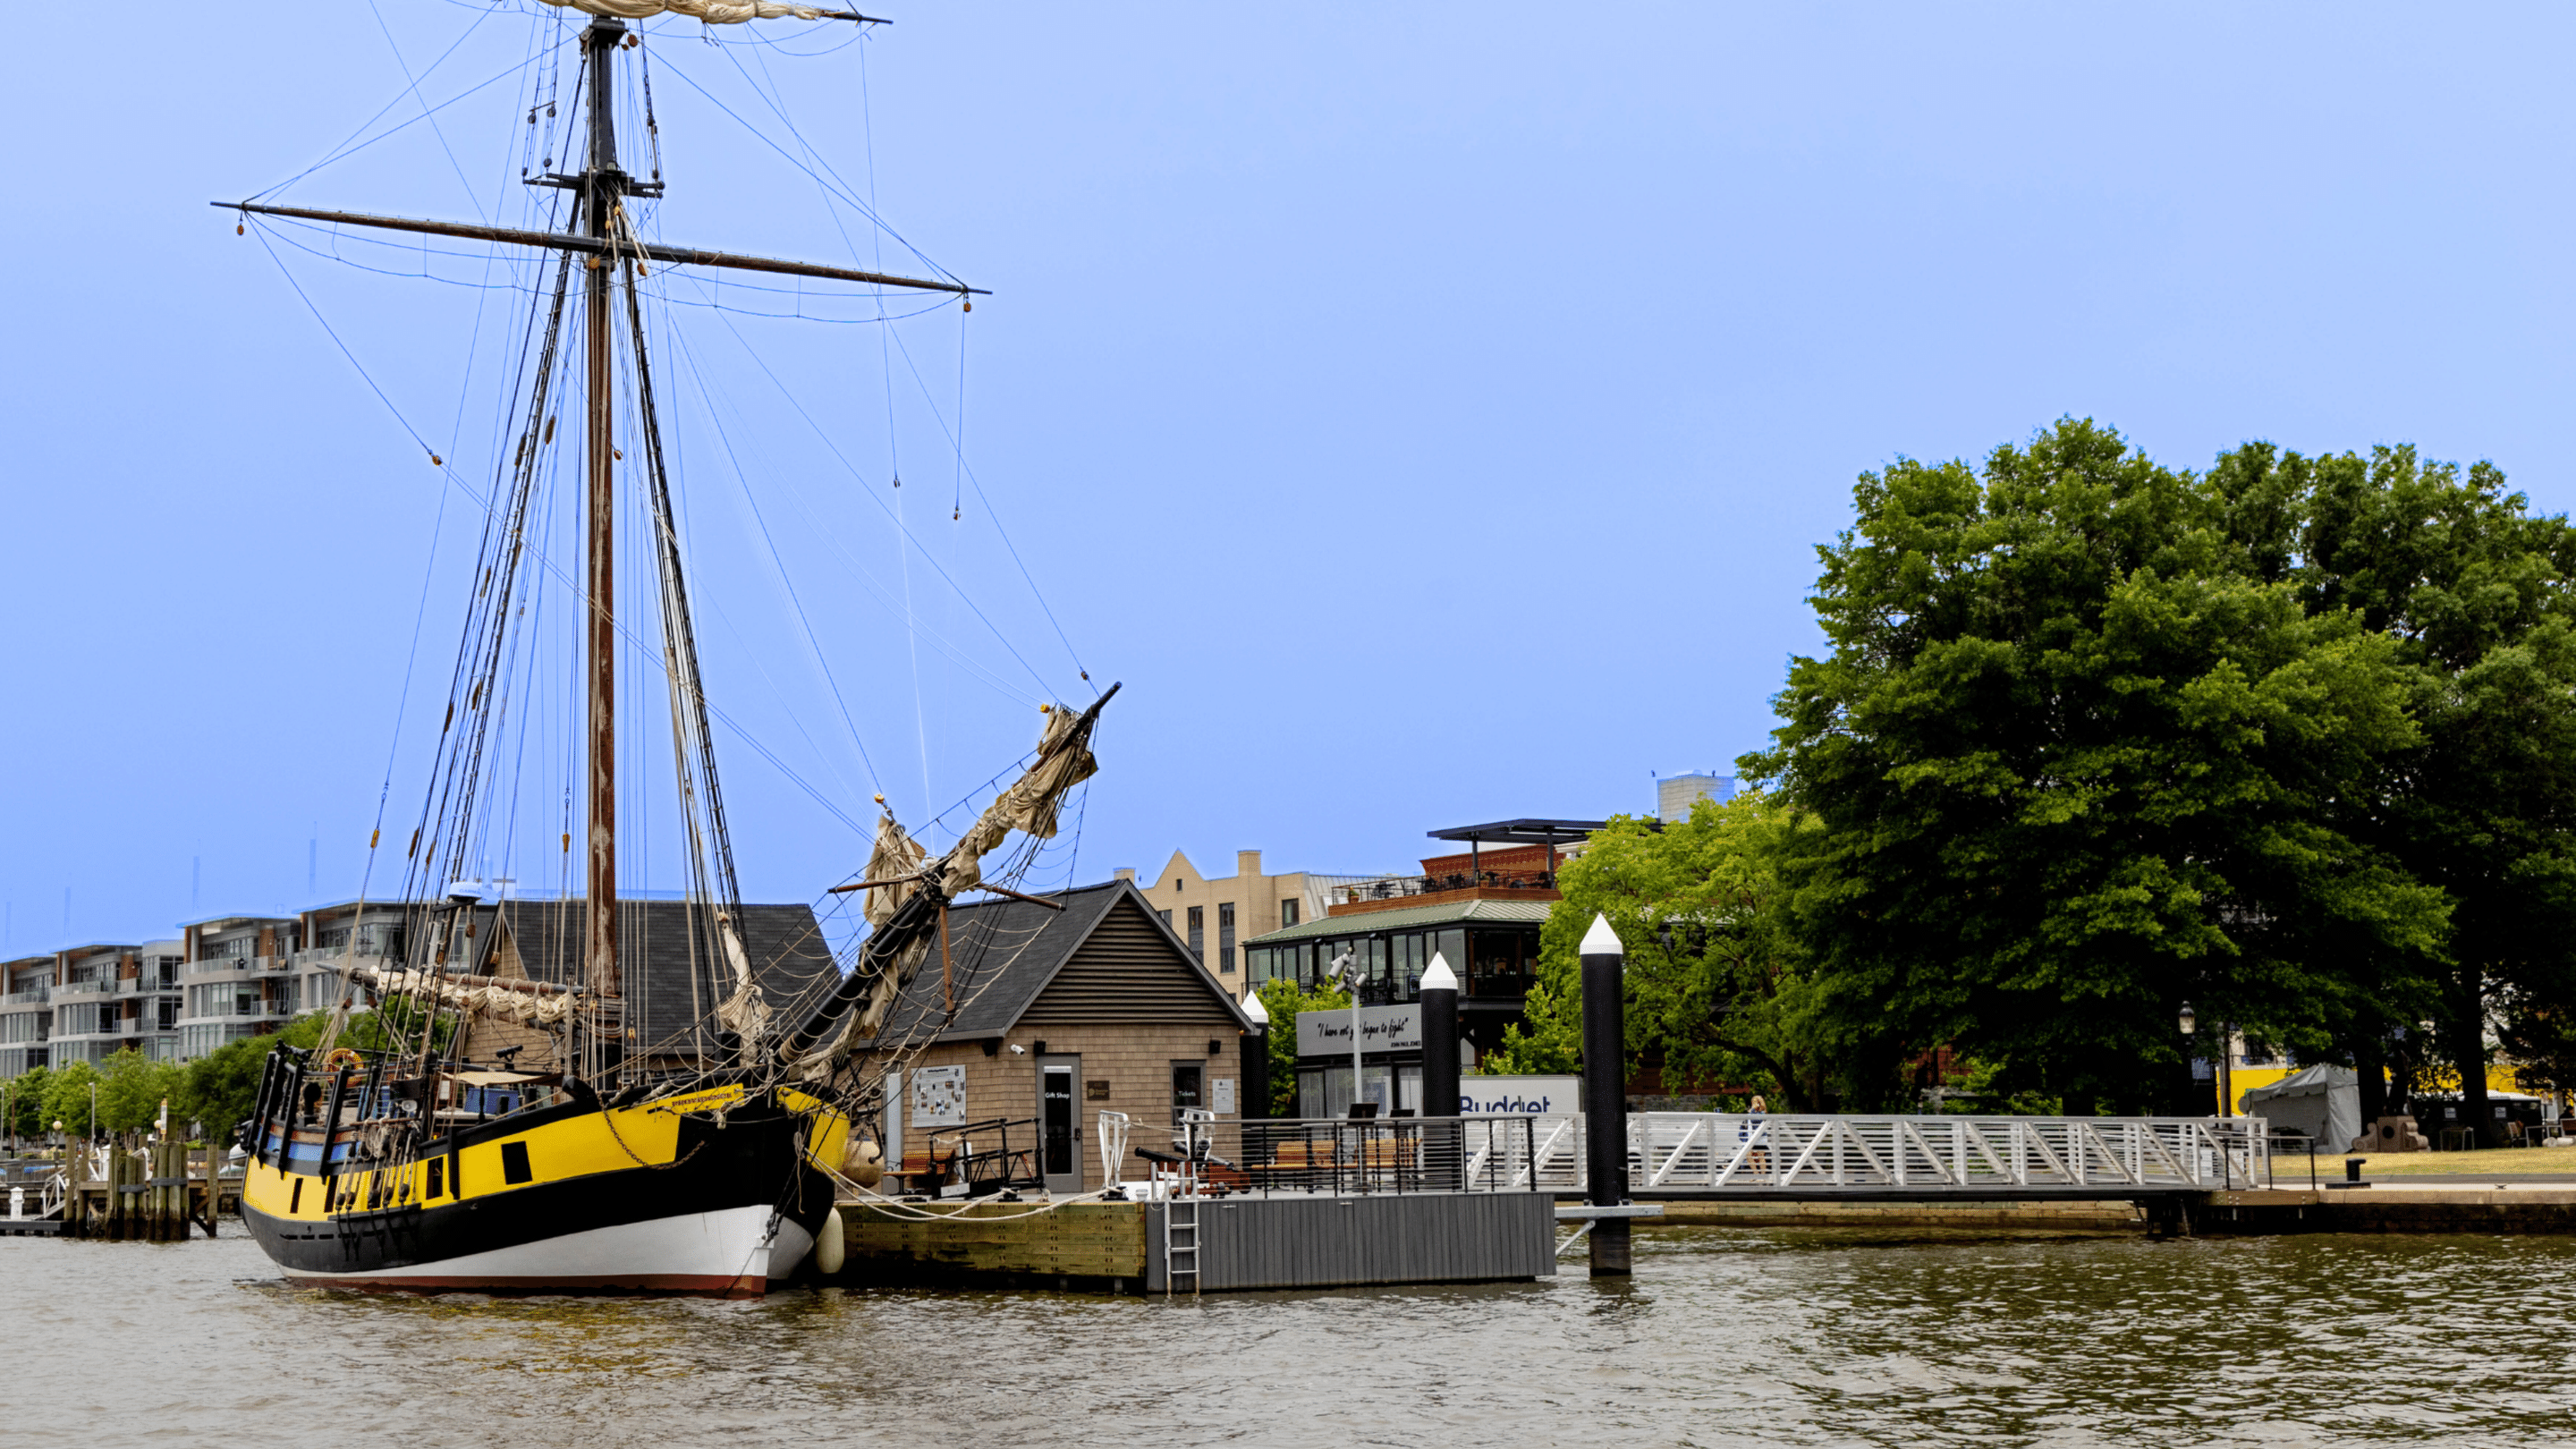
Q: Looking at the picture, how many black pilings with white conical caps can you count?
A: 3